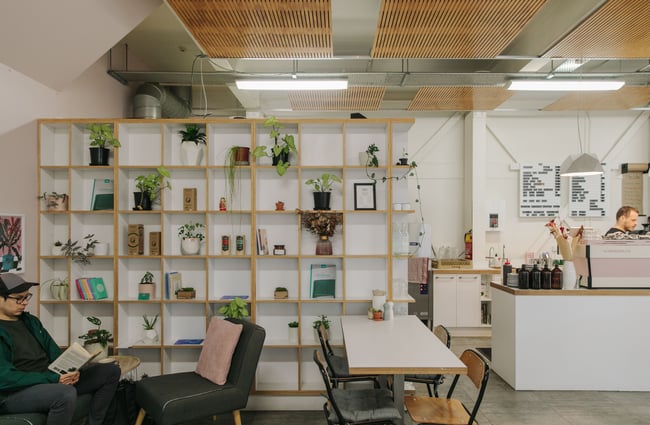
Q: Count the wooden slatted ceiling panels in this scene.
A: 6